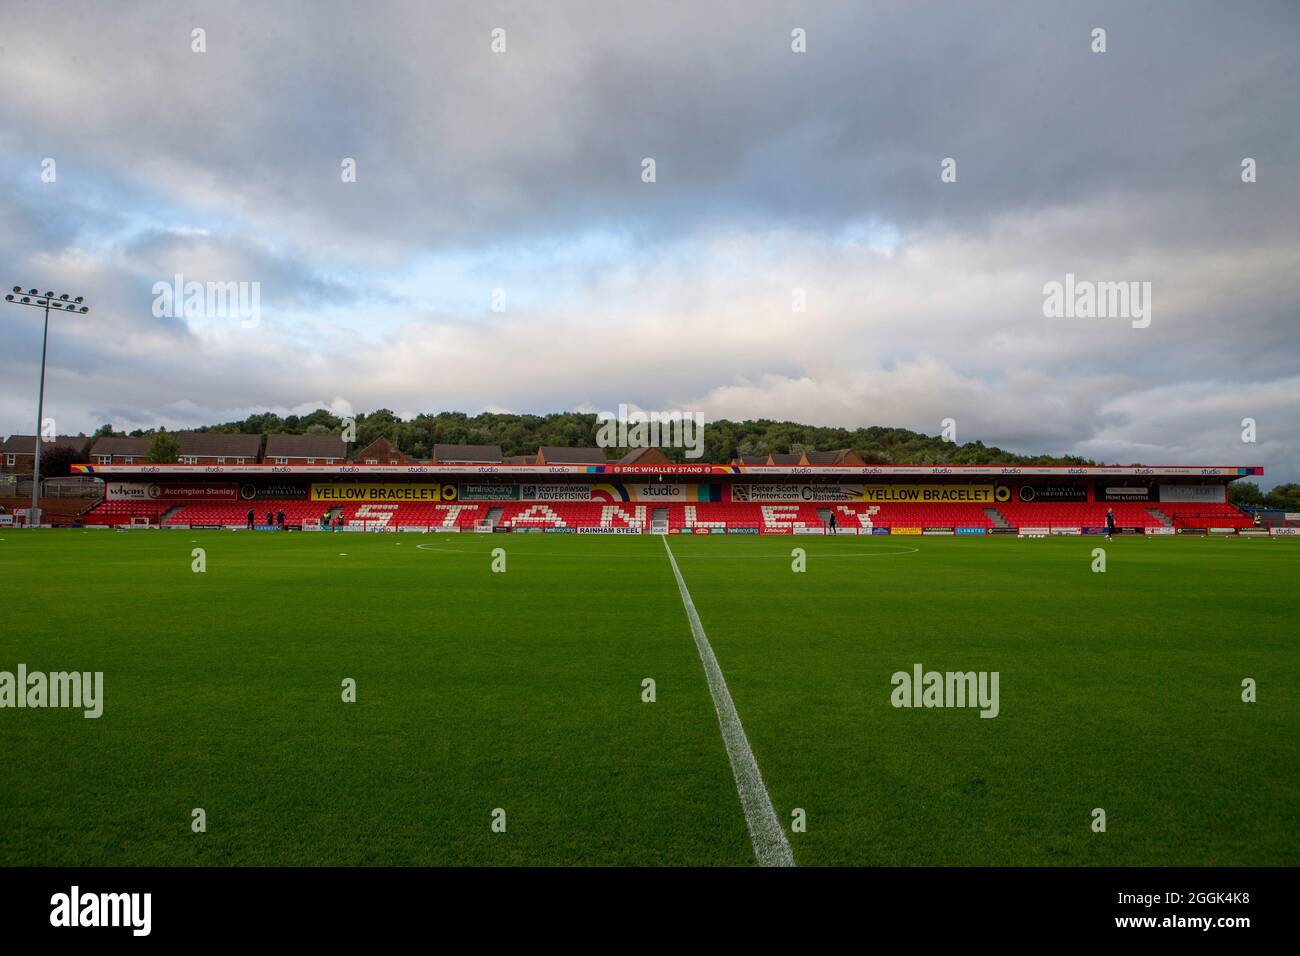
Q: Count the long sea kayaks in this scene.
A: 0